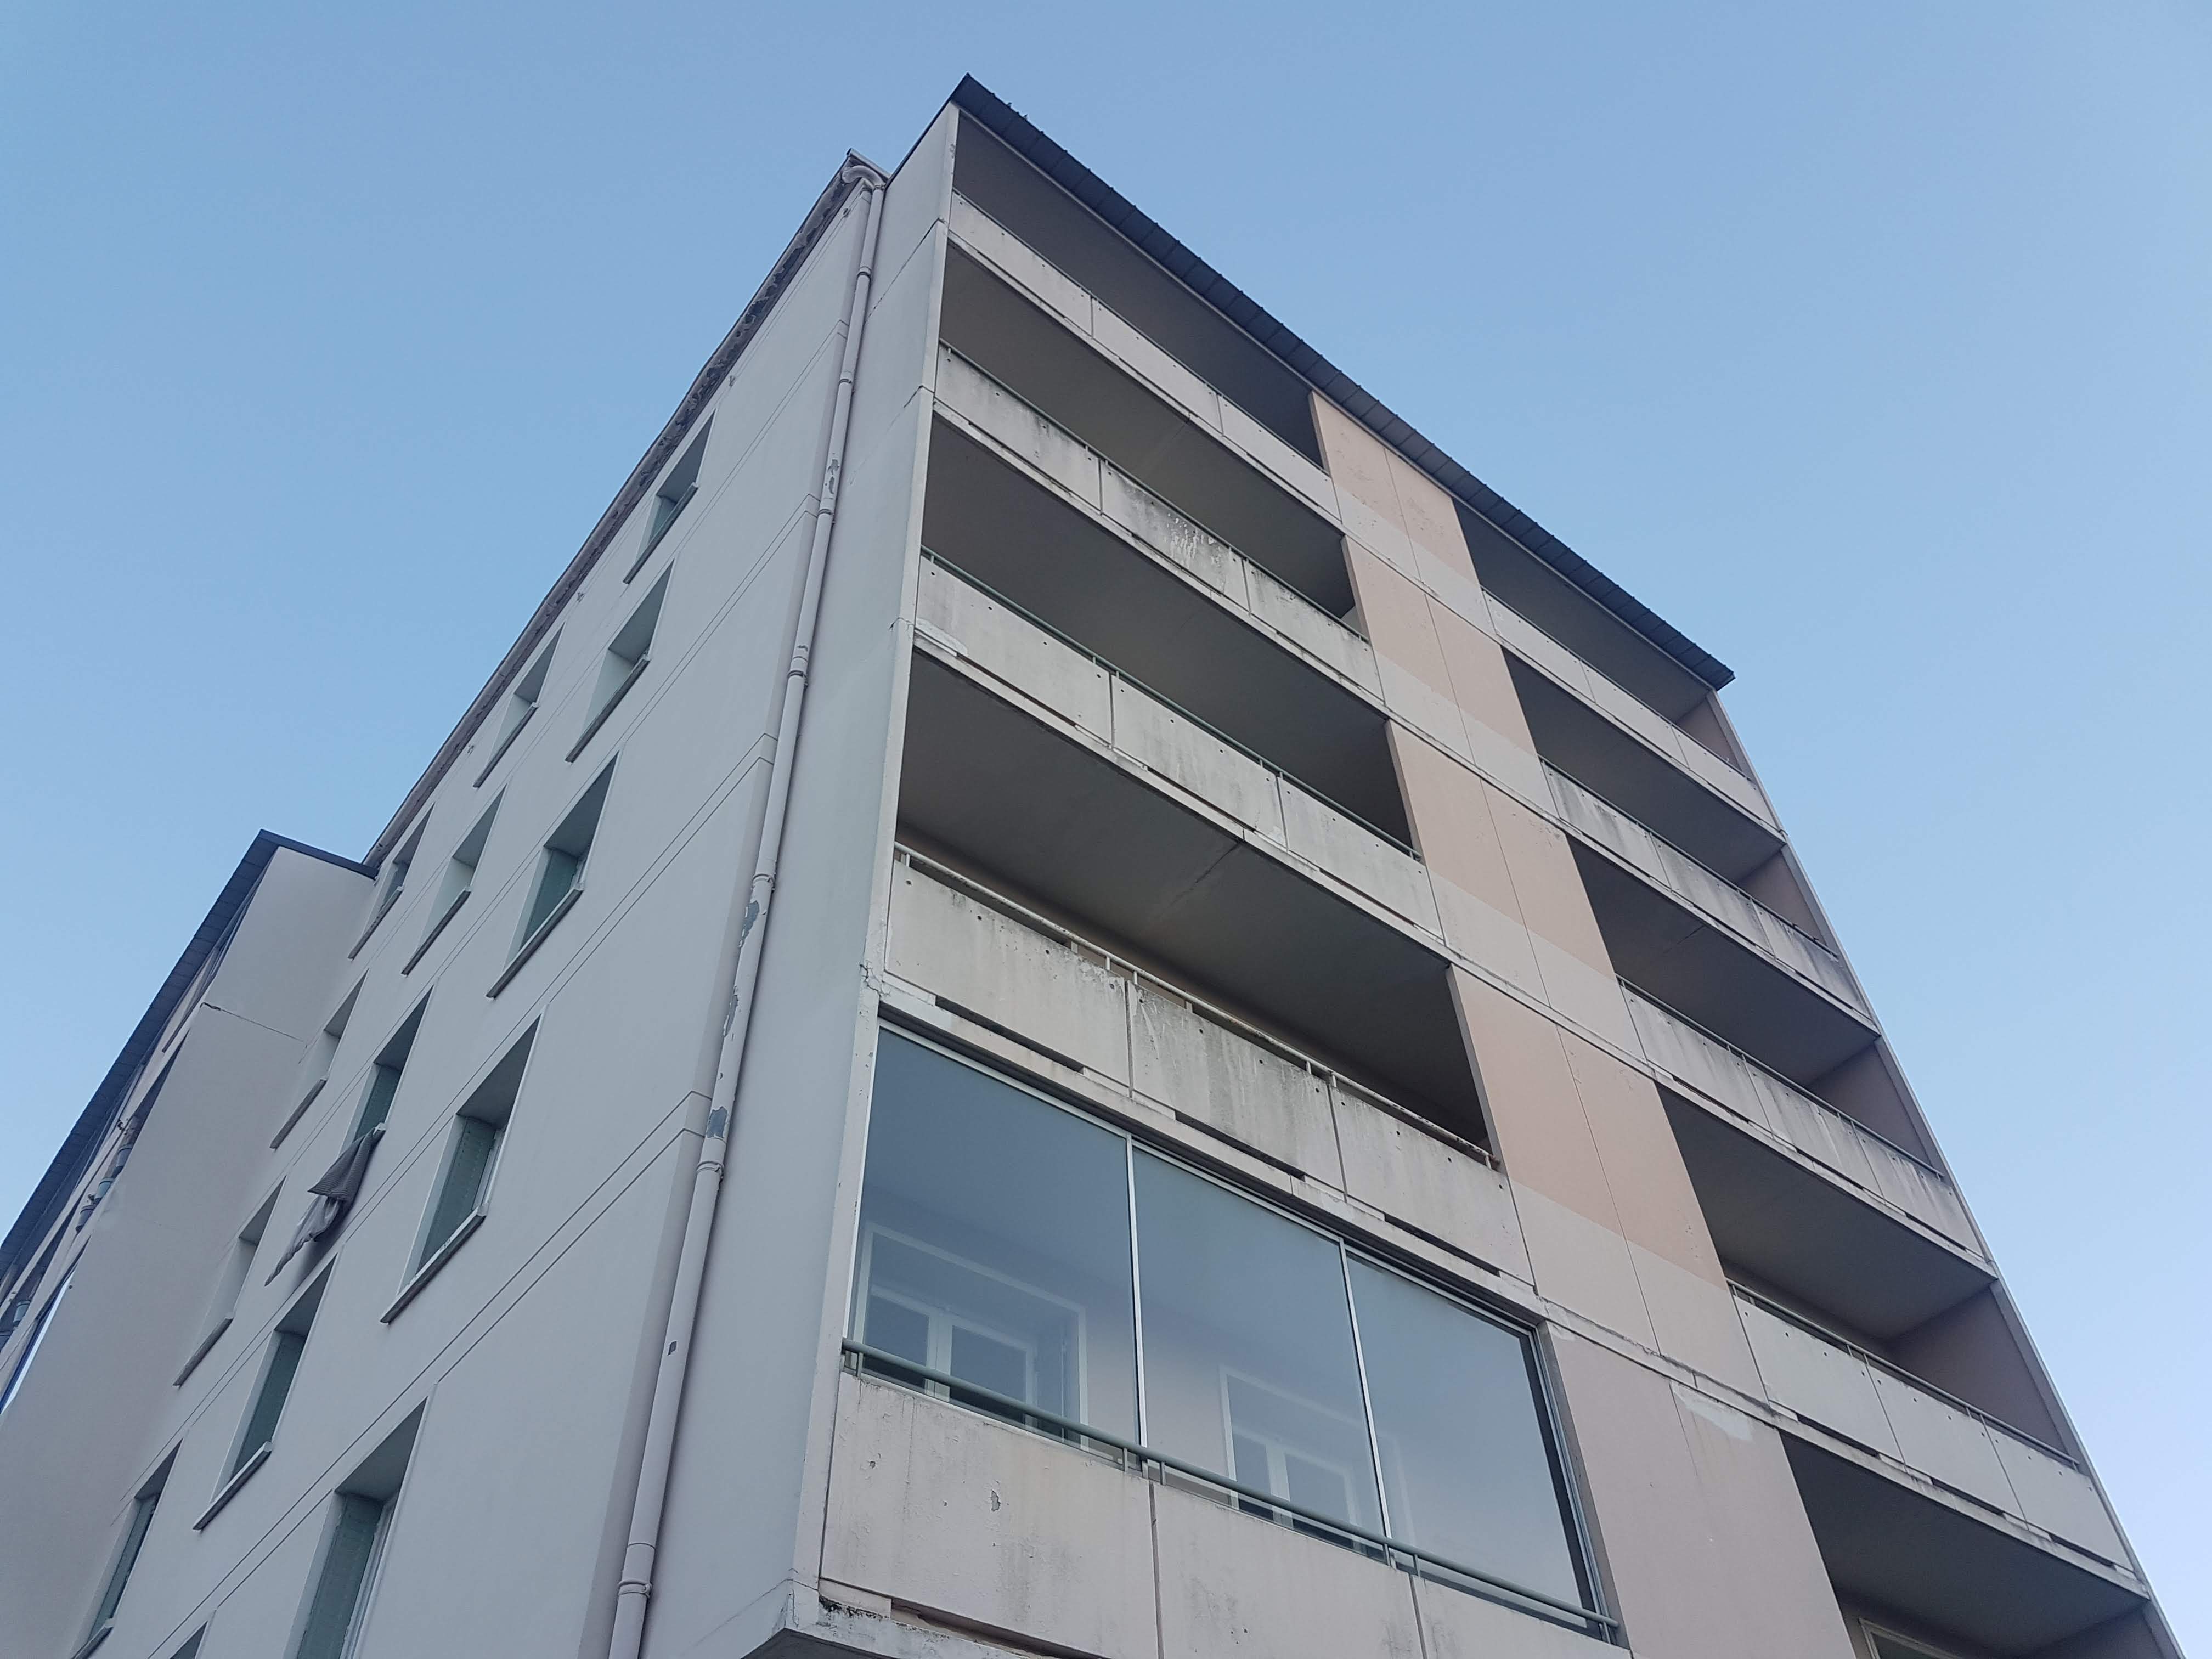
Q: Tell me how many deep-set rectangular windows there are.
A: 14